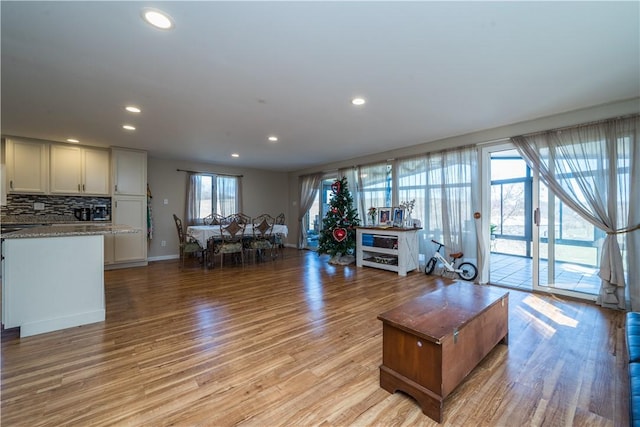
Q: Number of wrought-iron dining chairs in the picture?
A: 6